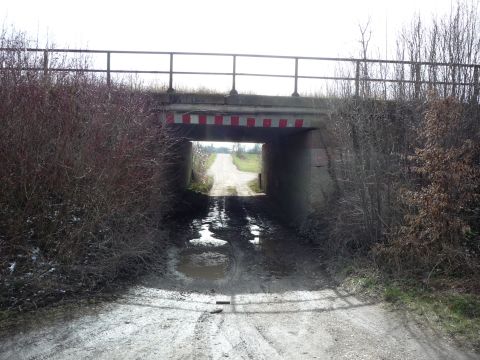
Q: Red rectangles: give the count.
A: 9